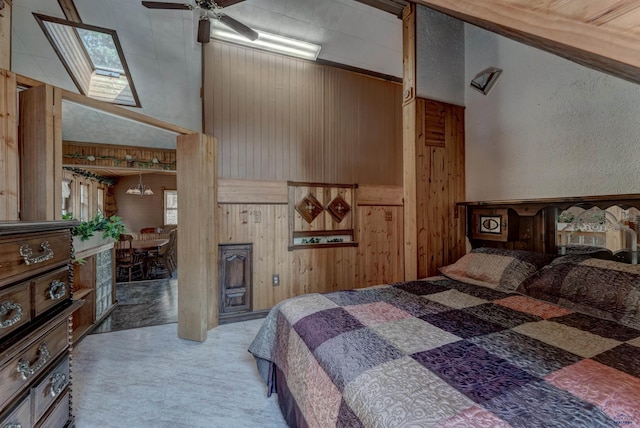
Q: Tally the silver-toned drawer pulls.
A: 6